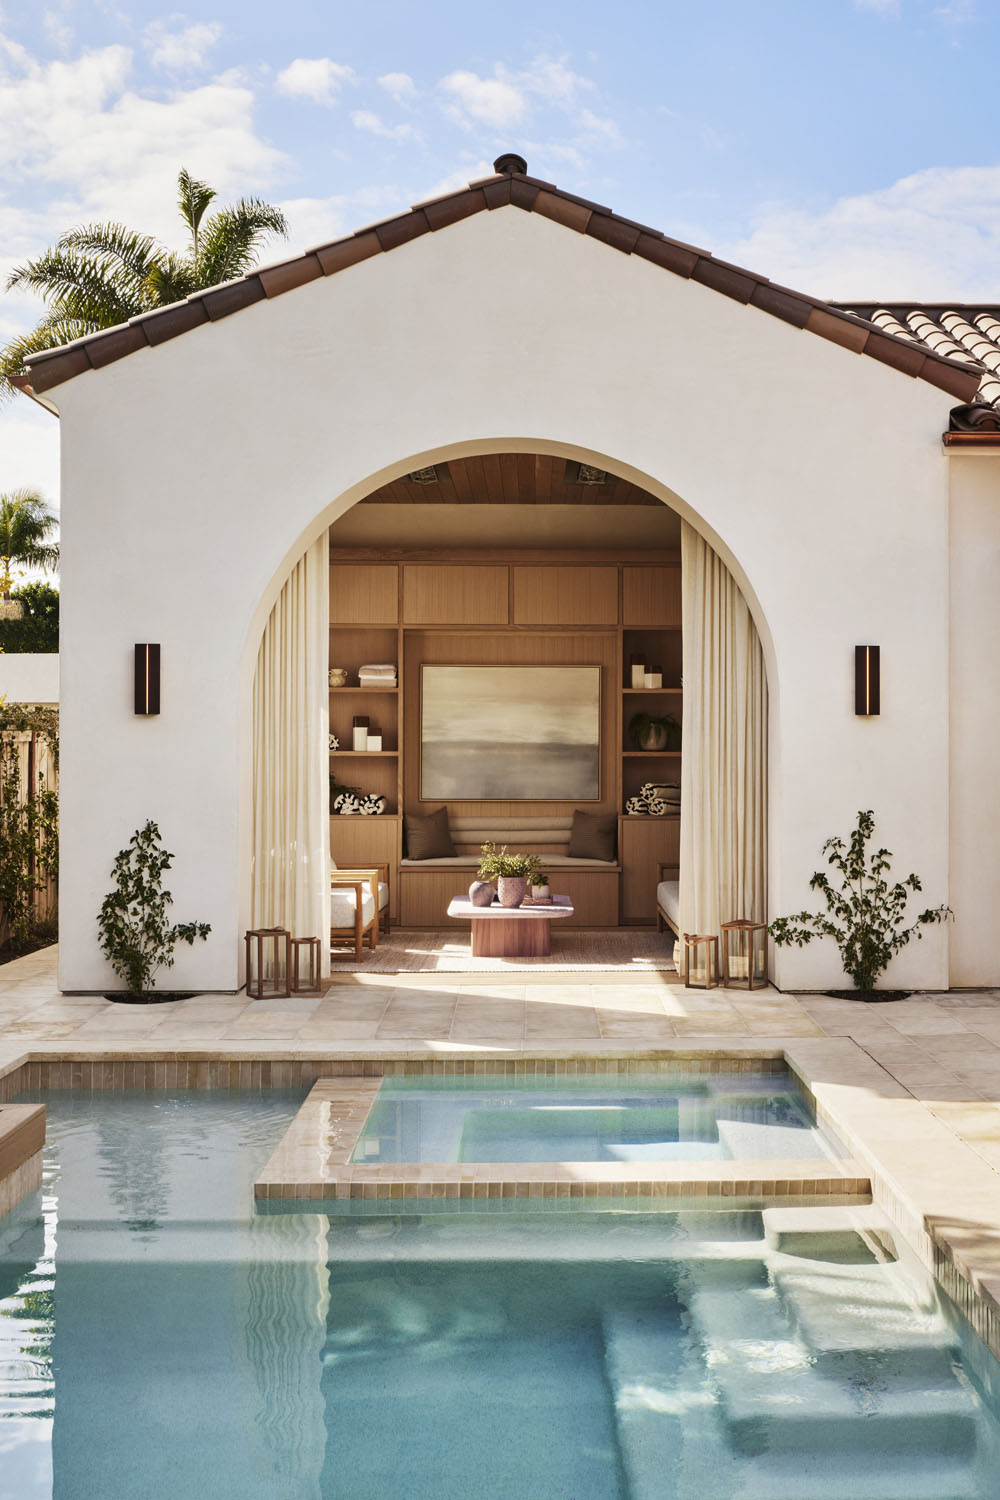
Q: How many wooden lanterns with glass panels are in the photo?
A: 4